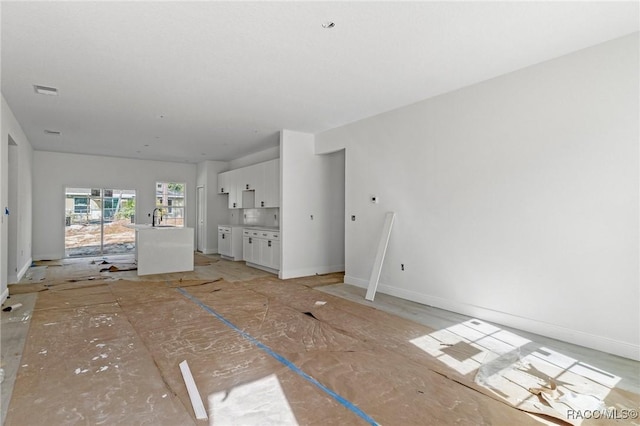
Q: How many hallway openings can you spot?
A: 2